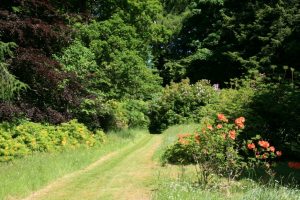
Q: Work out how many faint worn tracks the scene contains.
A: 2